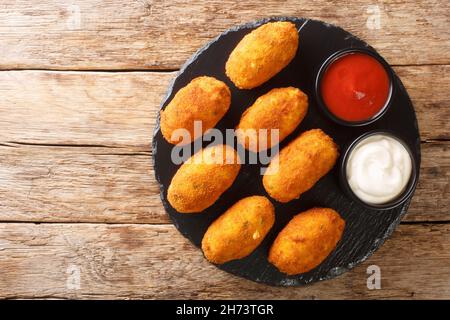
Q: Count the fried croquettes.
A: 7